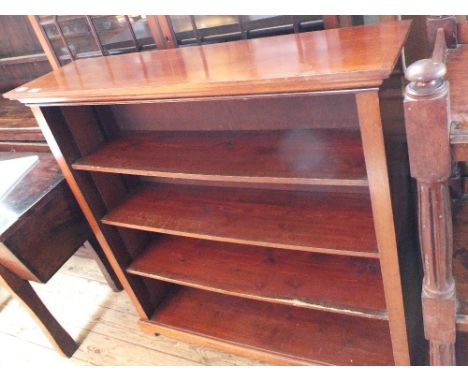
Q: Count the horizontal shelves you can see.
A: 4